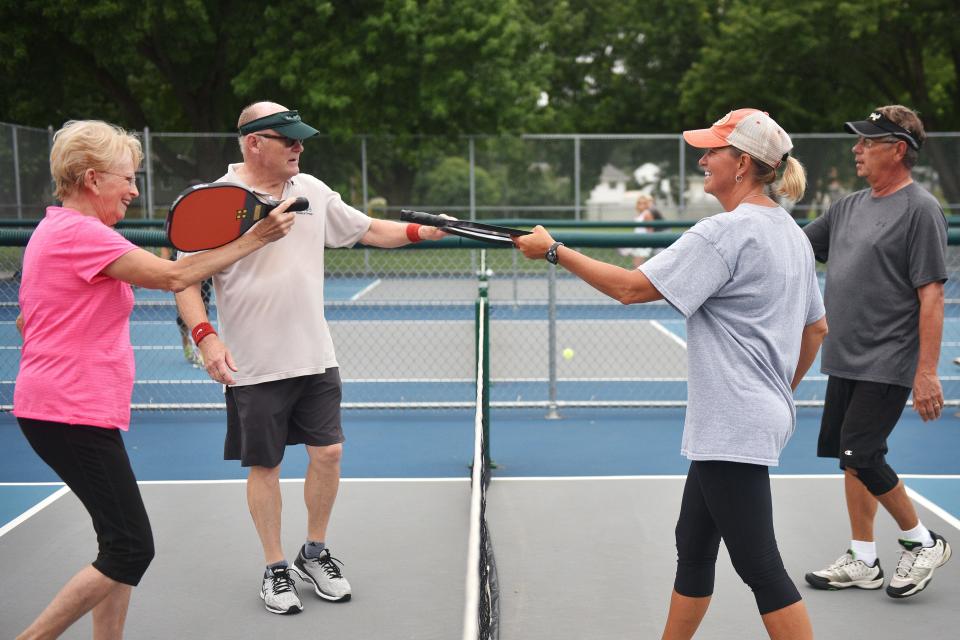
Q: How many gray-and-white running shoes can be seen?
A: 2